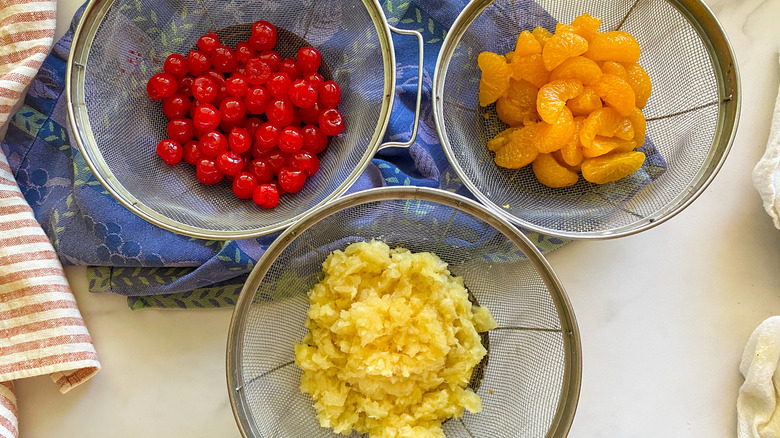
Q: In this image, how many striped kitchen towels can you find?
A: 1